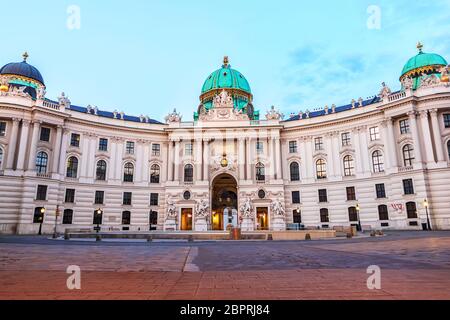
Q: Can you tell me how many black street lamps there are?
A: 5